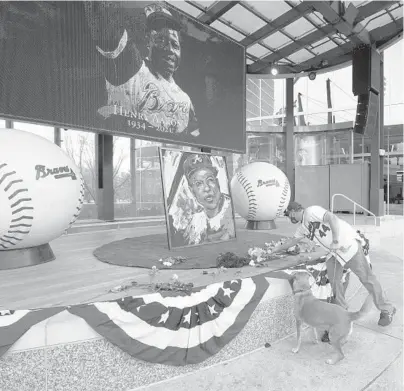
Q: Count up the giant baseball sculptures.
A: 2